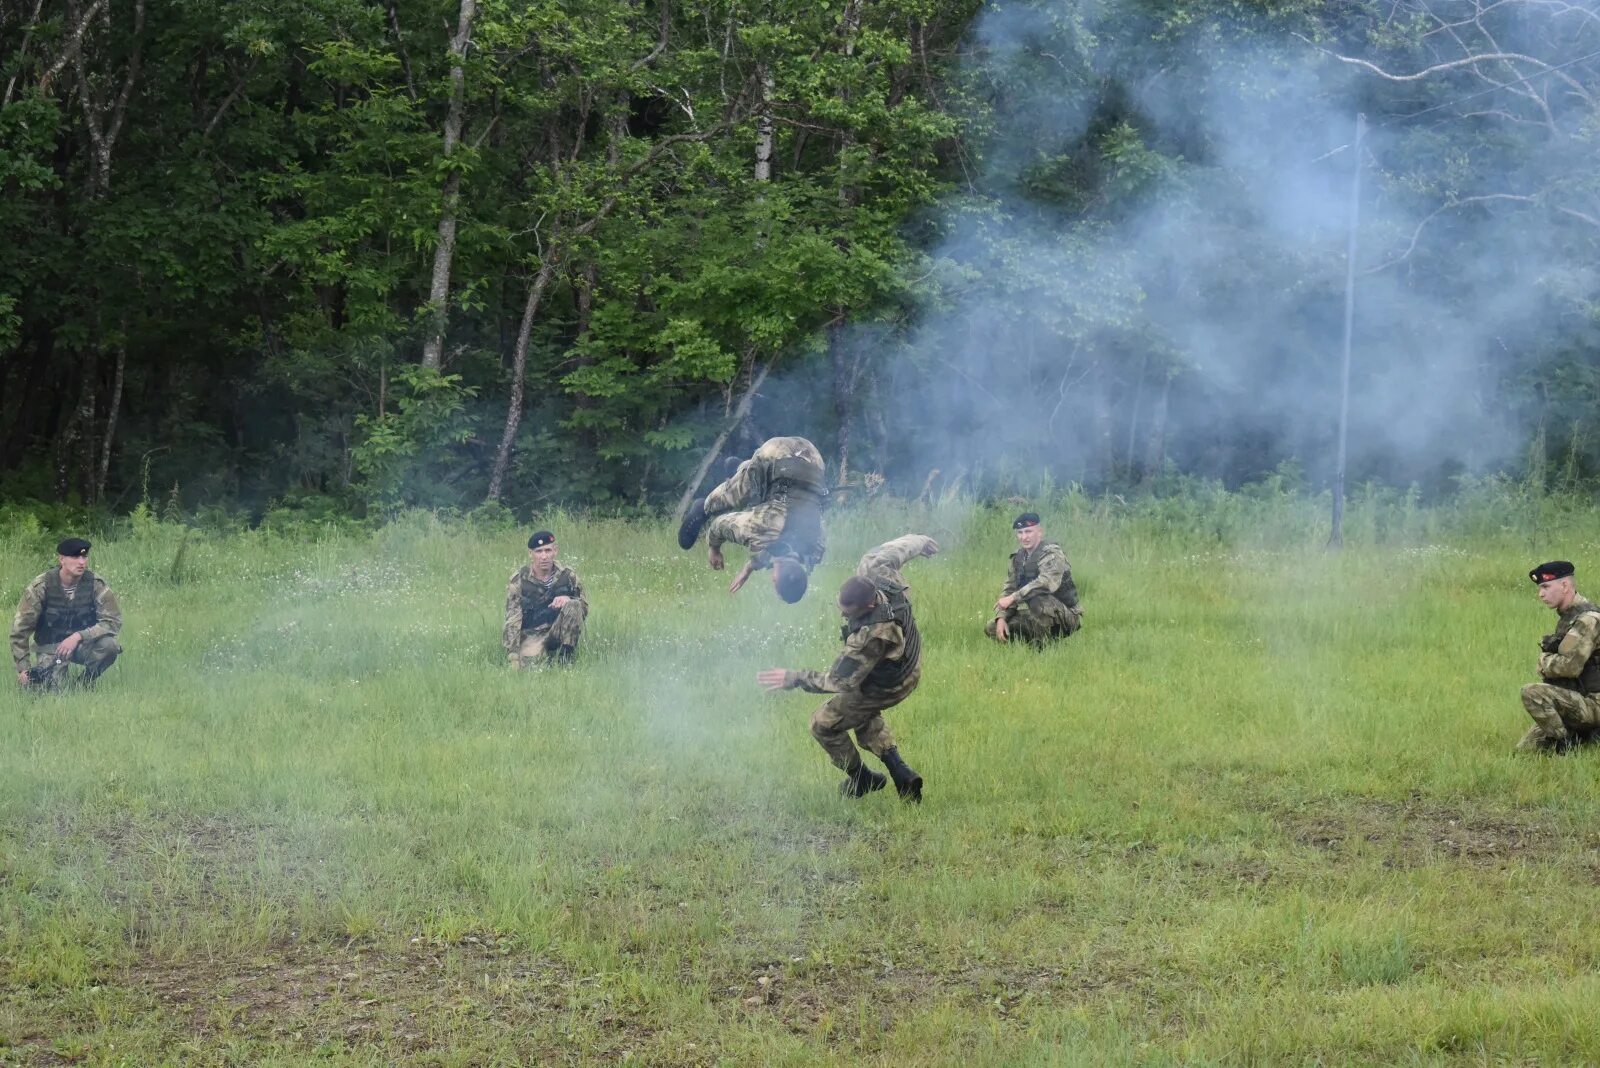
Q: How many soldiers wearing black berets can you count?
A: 4